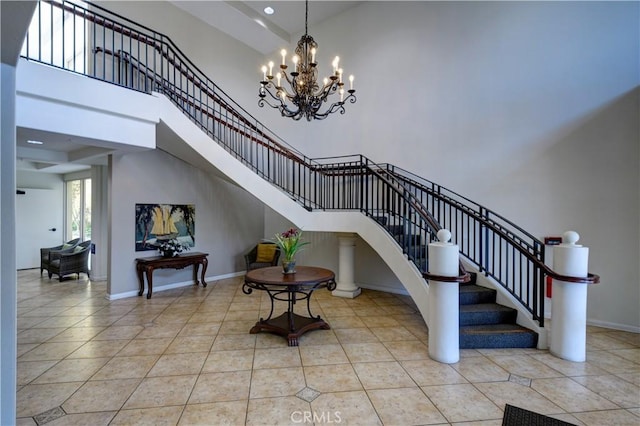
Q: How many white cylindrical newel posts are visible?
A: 2